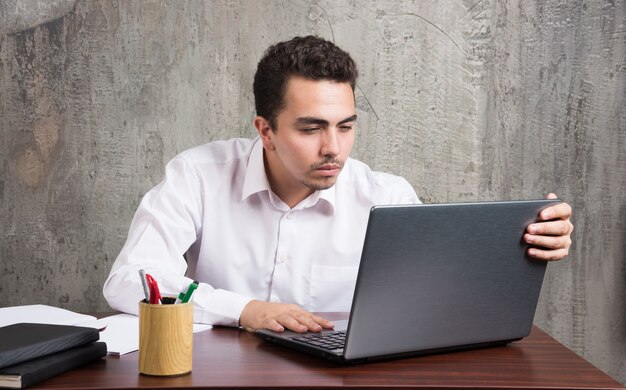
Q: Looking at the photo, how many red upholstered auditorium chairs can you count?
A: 0